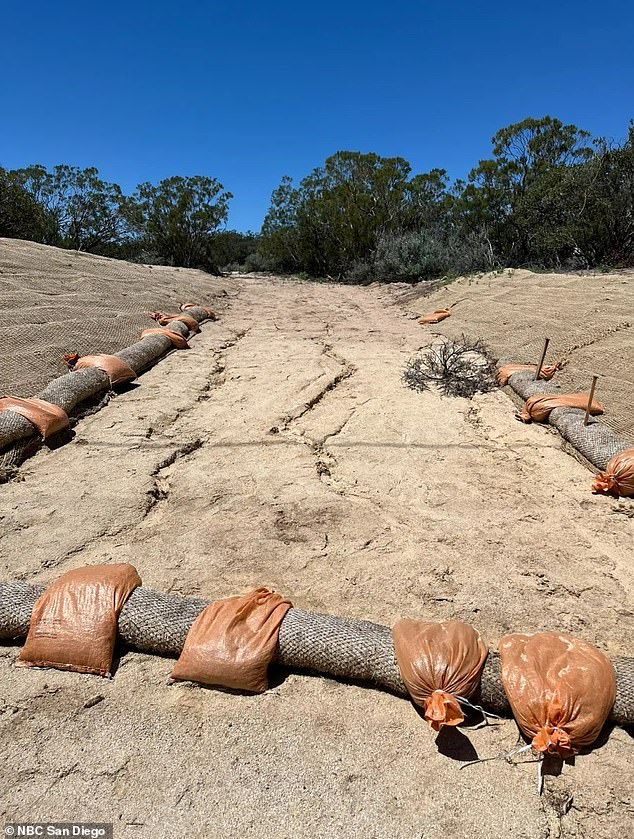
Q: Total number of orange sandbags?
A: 13